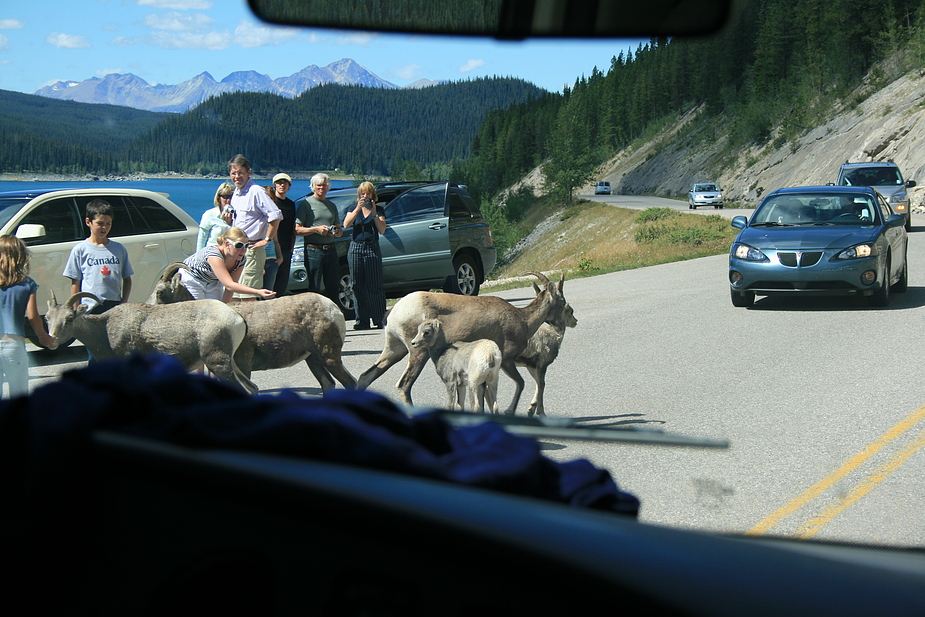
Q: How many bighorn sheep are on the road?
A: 5